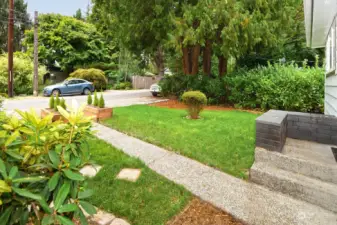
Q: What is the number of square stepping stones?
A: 2